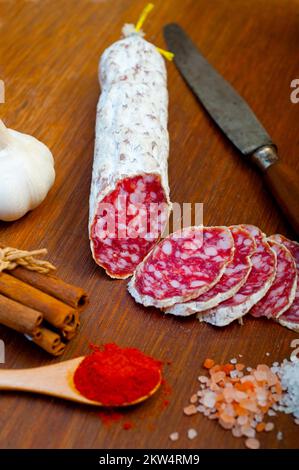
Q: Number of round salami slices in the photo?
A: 5